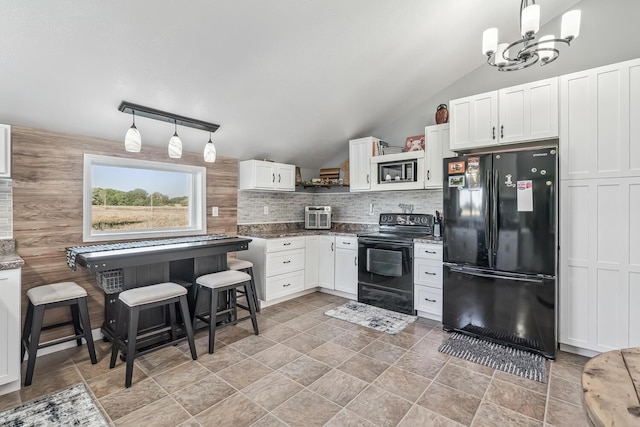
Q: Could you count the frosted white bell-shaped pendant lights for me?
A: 3